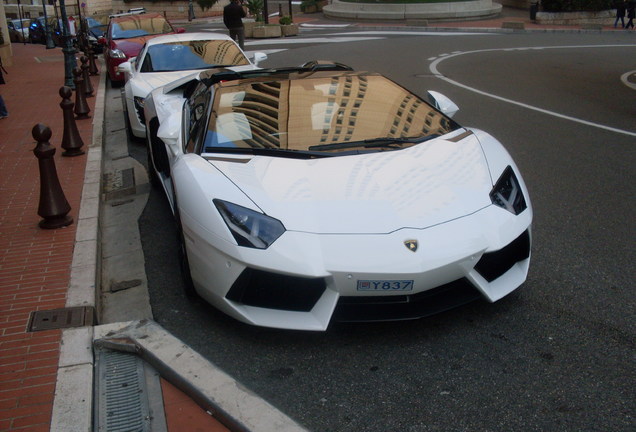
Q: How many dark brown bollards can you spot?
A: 5